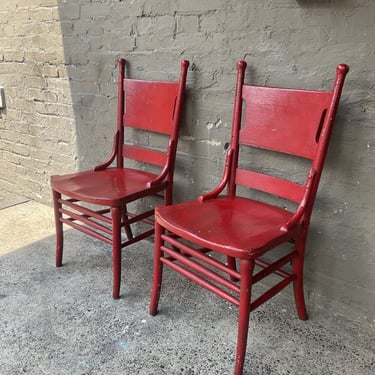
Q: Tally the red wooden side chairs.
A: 2